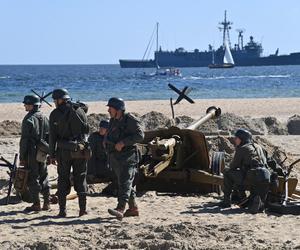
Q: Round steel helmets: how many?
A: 5